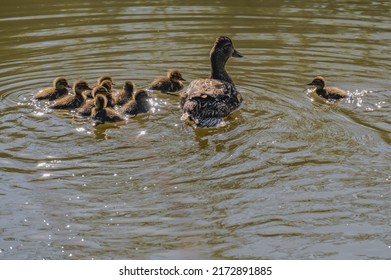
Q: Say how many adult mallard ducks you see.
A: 1